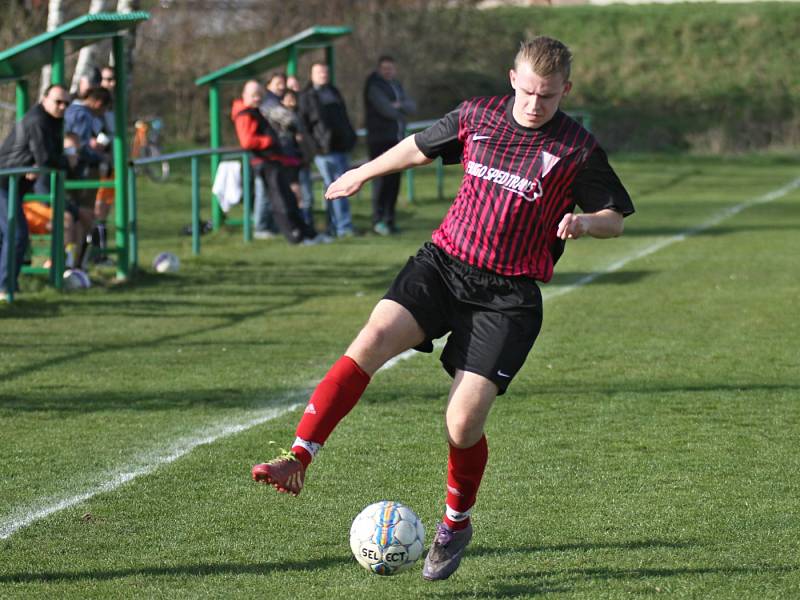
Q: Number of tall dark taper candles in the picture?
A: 0